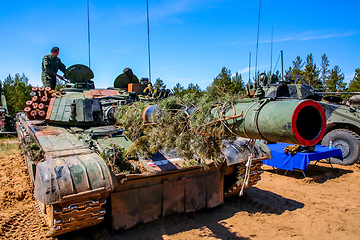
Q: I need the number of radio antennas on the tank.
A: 2